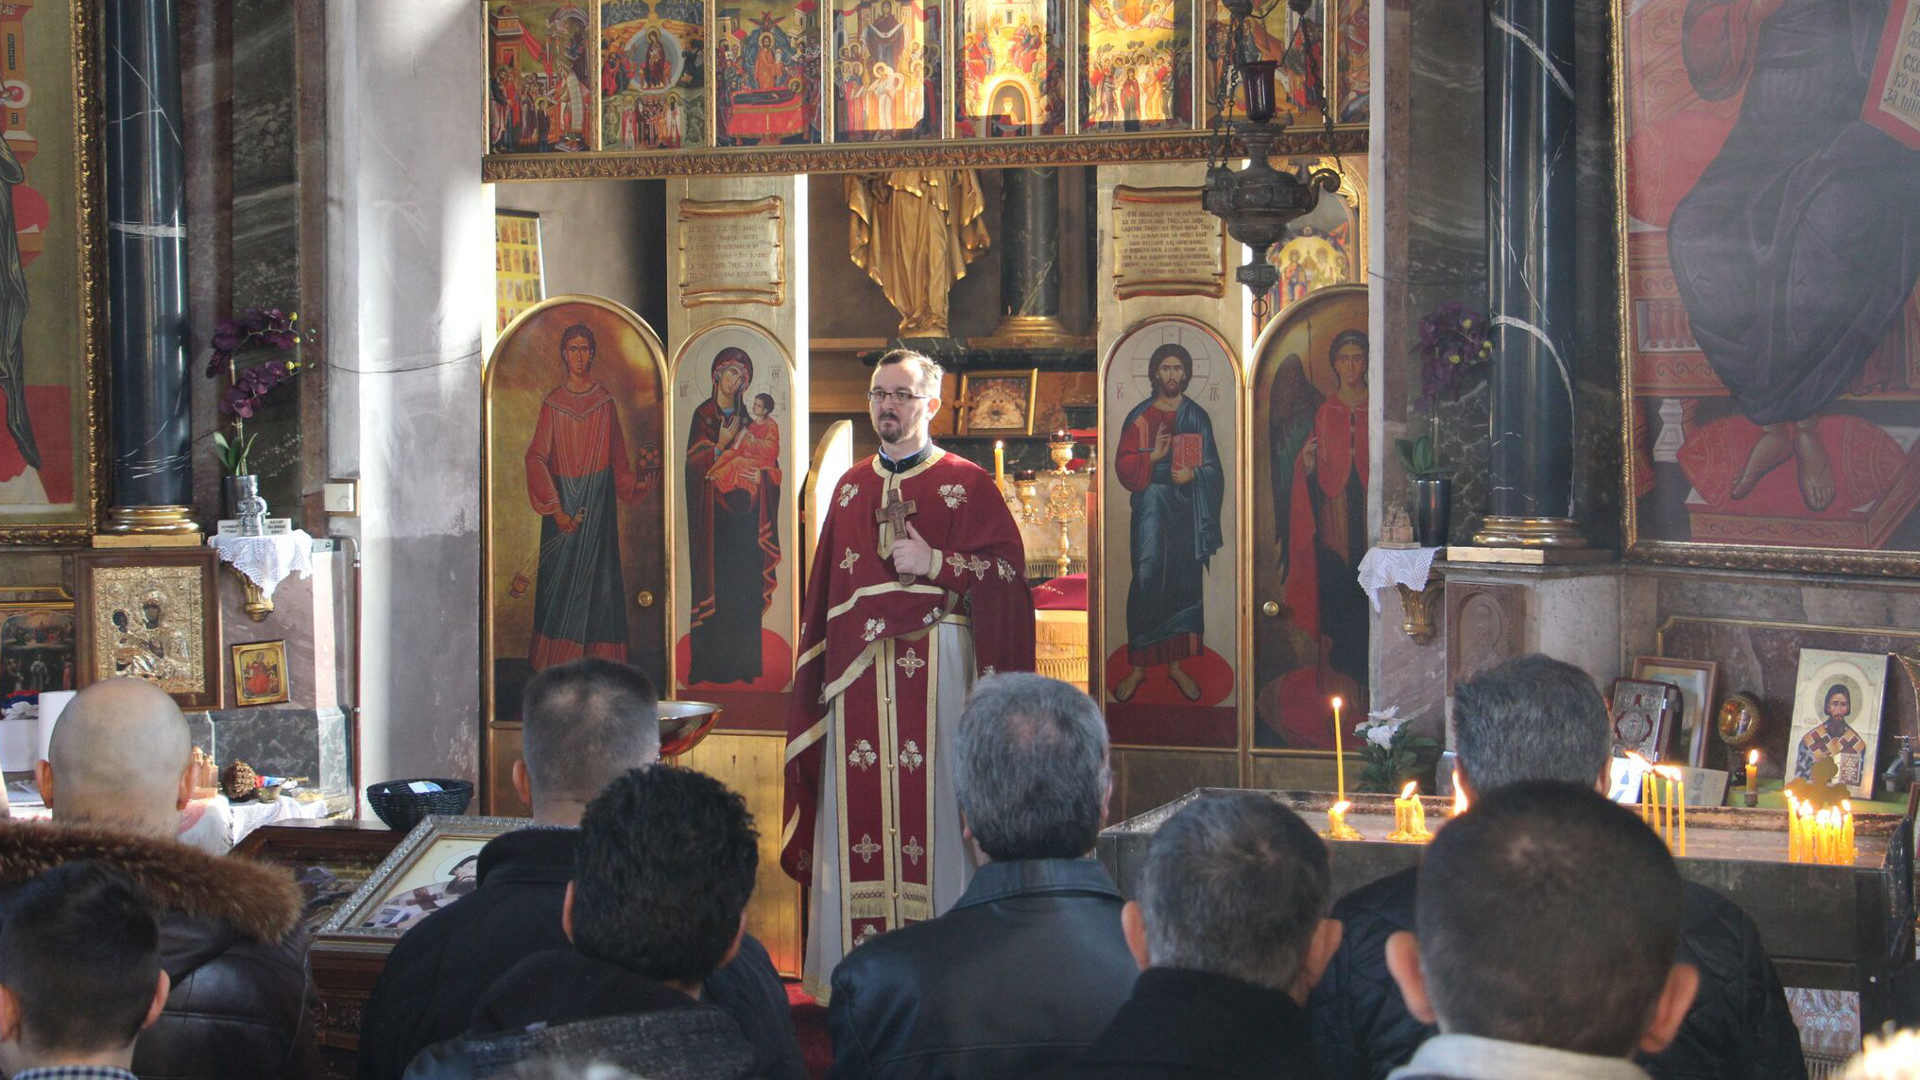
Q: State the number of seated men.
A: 8